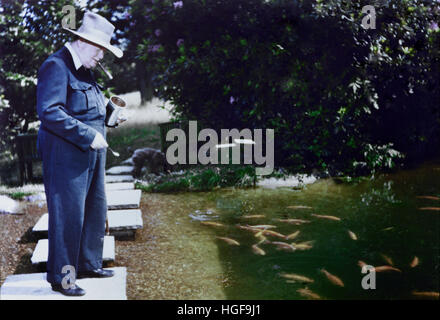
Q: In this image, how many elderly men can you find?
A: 1